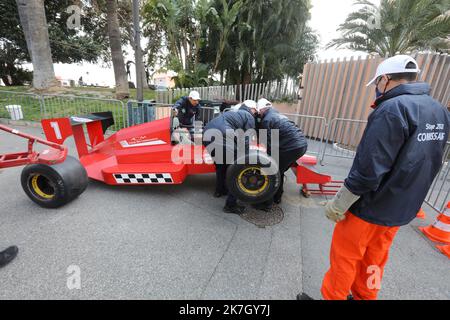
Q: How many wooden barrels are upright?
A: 0